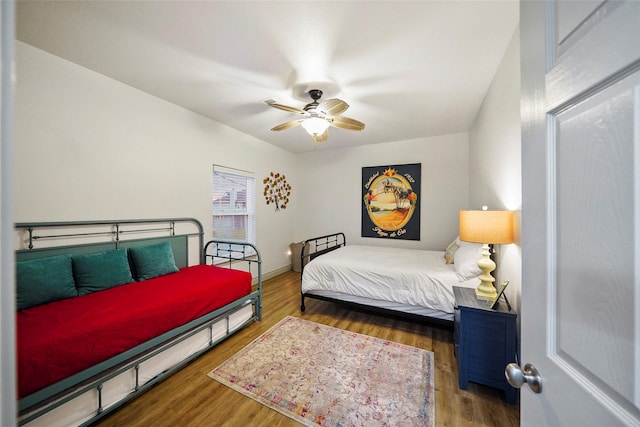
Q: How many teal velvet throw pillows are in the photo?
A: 3